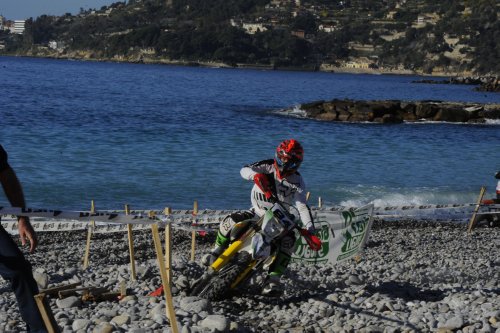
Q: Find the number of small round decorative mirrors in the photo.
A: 0